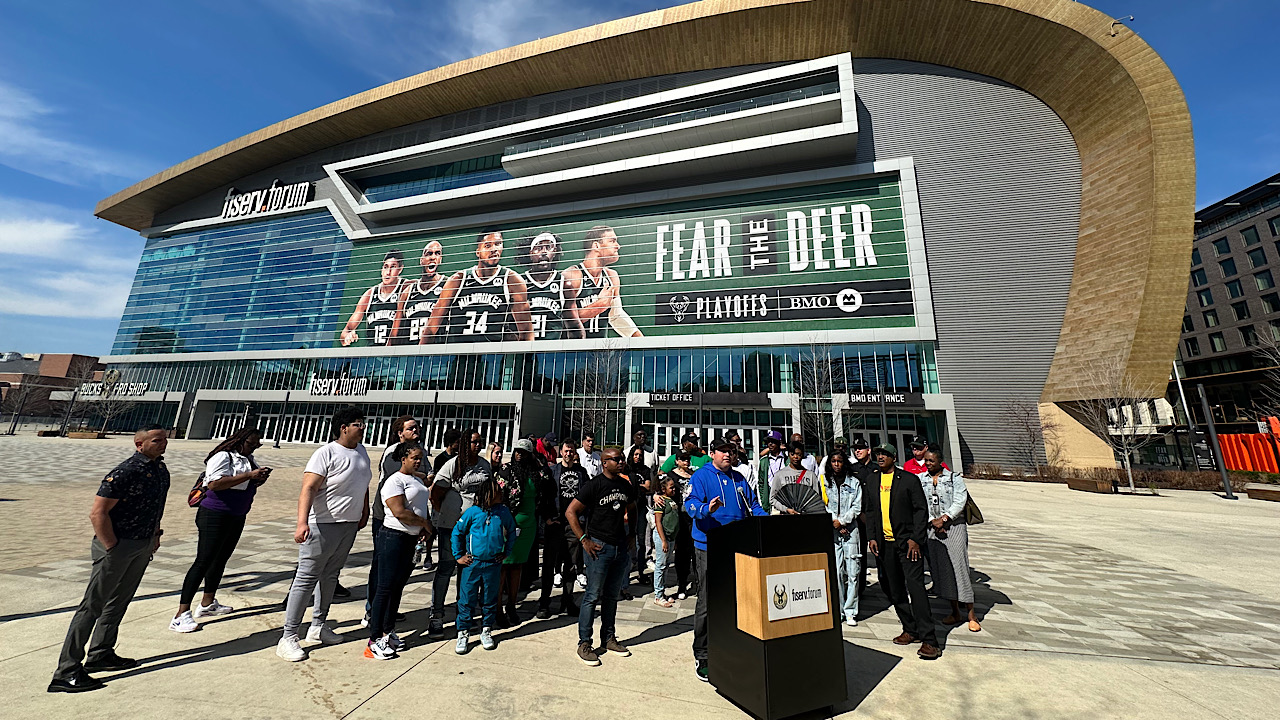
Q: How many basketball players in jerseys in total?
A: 5